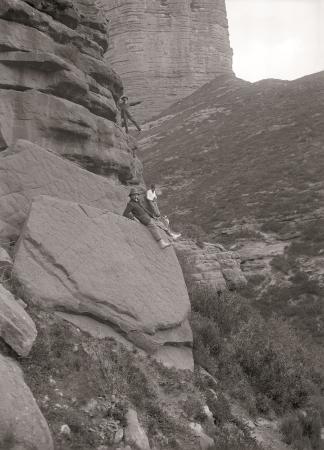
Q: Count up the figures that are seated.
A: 2